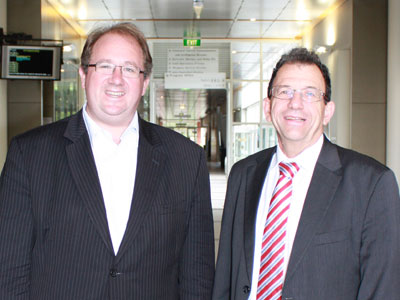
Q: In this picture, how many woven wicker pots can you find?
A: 0